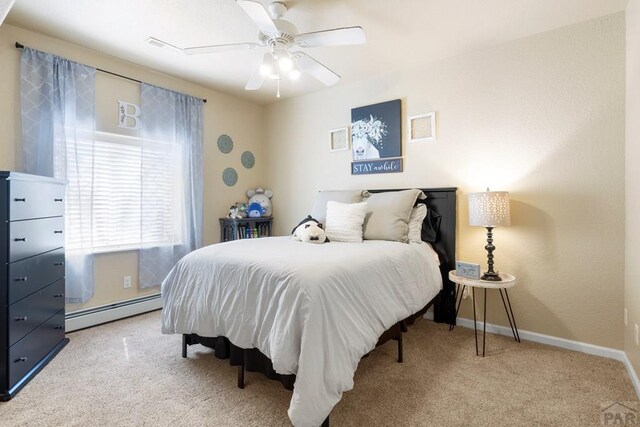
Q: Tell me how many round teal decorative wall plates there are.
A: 3